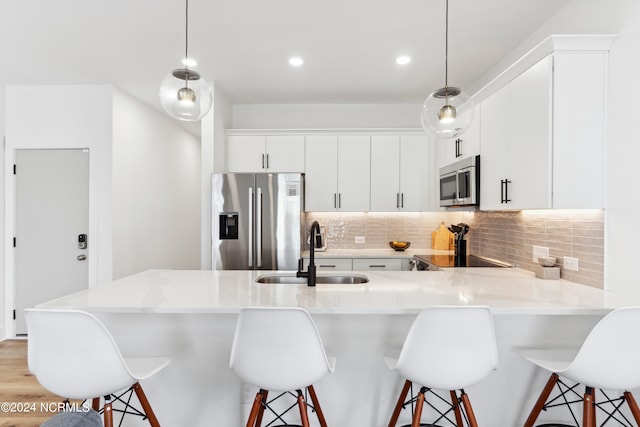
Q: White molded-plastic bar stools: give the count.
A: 4